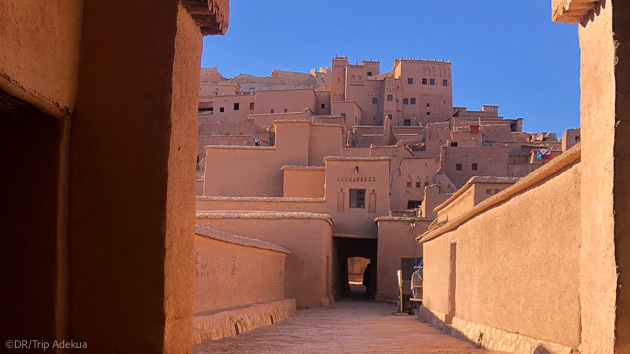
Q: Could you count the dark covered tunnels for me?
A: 1